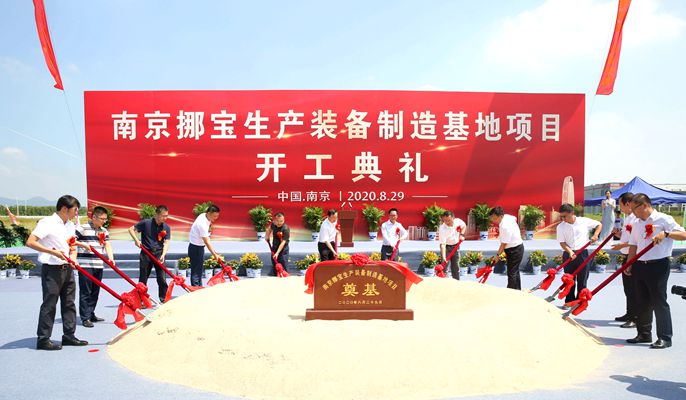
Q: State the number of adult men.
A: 12